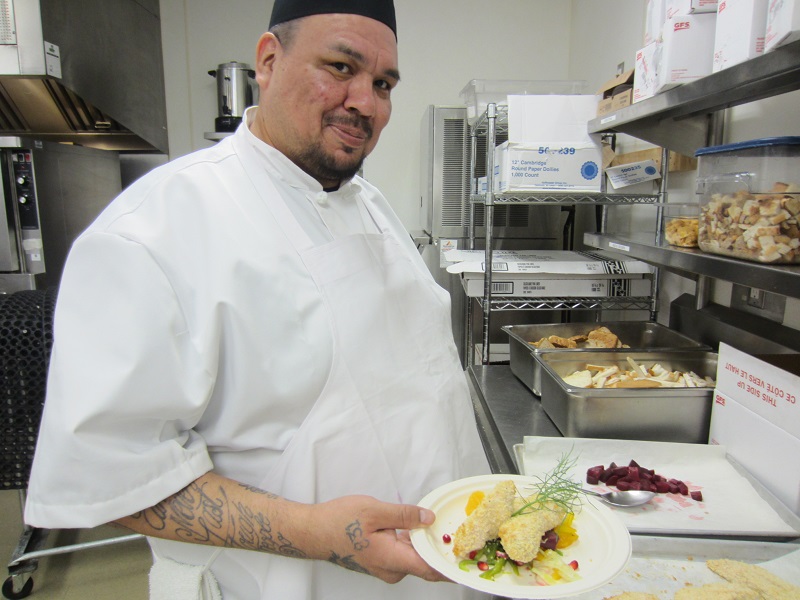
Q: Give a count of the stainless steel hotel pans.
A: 2